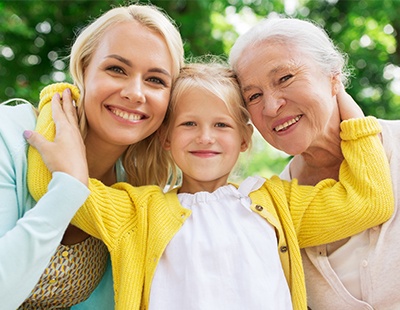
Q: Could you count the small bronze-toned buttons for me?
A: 2